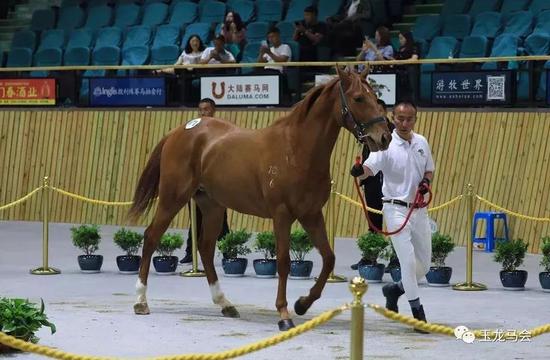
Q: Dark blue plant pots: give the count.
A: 11